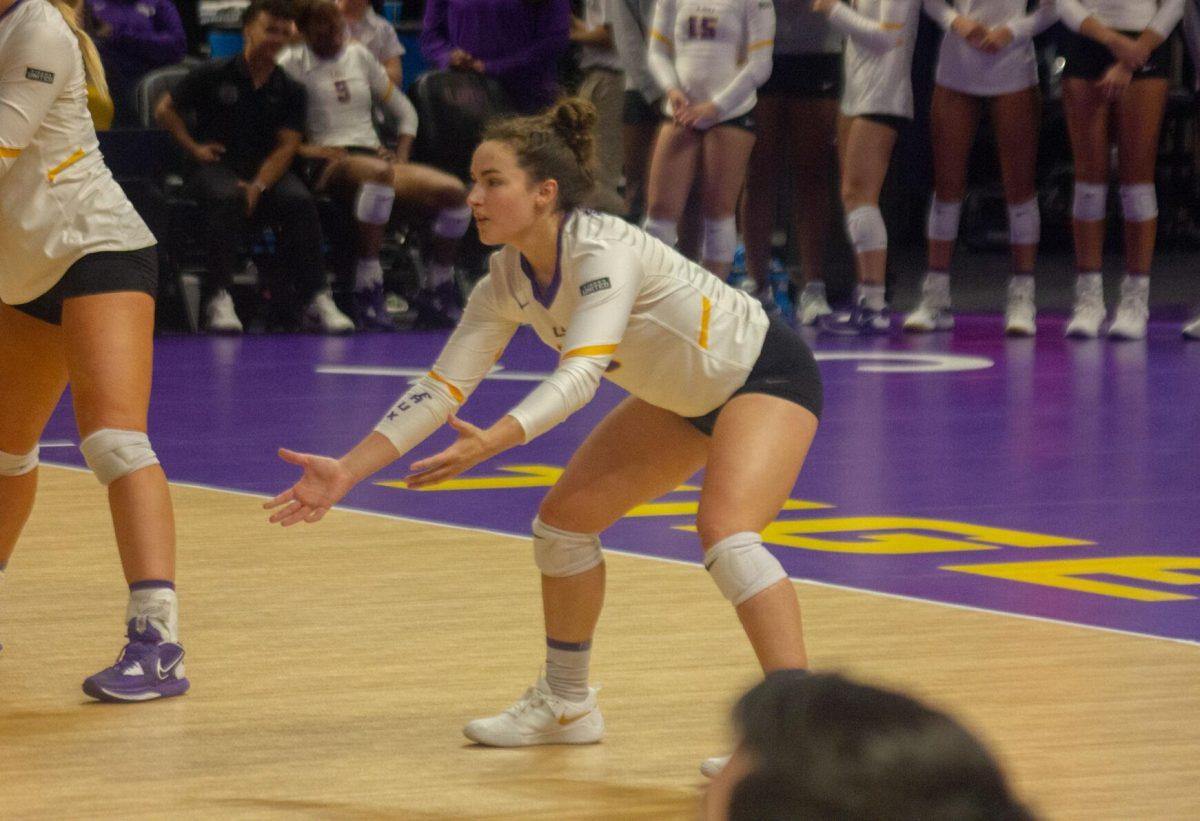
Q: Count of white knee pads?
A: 13